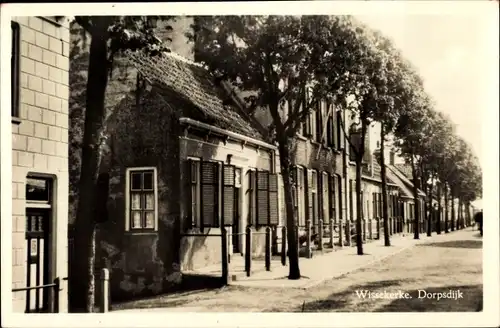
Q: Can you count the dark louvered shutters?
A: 4